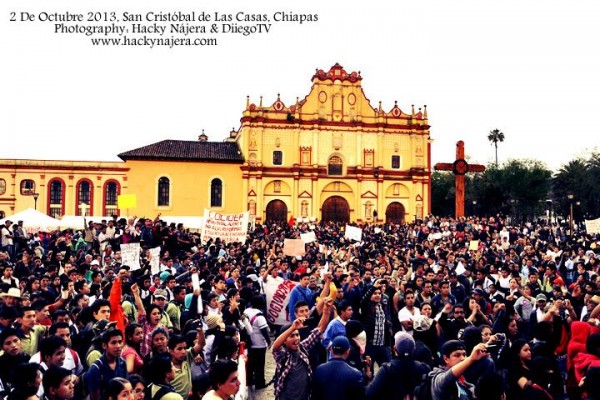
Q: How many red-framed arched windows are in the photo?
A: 3